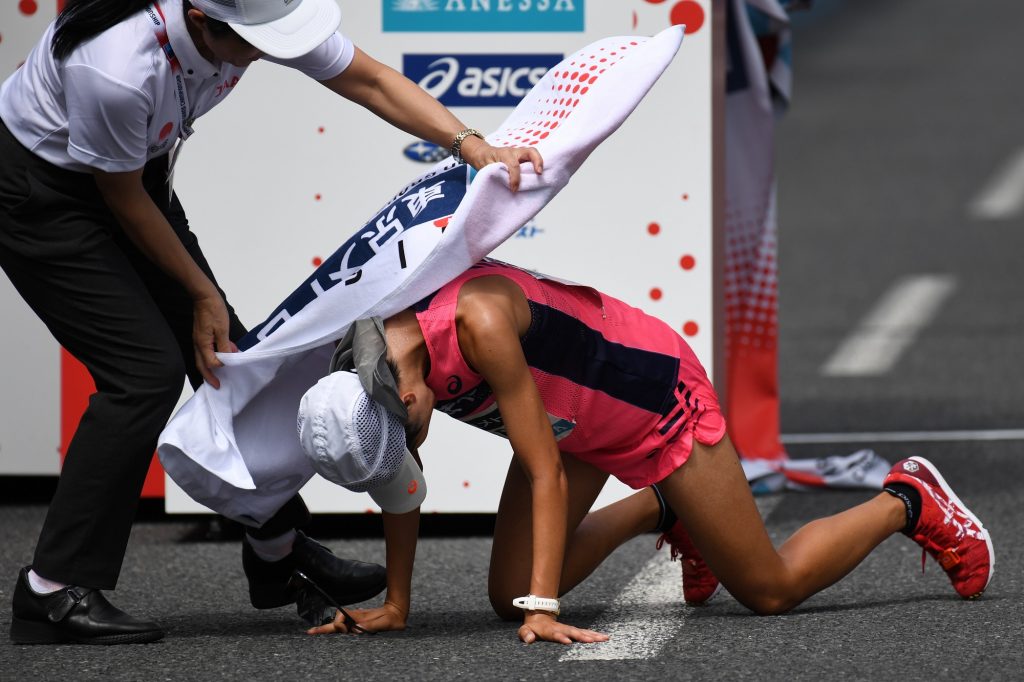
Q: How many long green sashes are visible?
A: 0